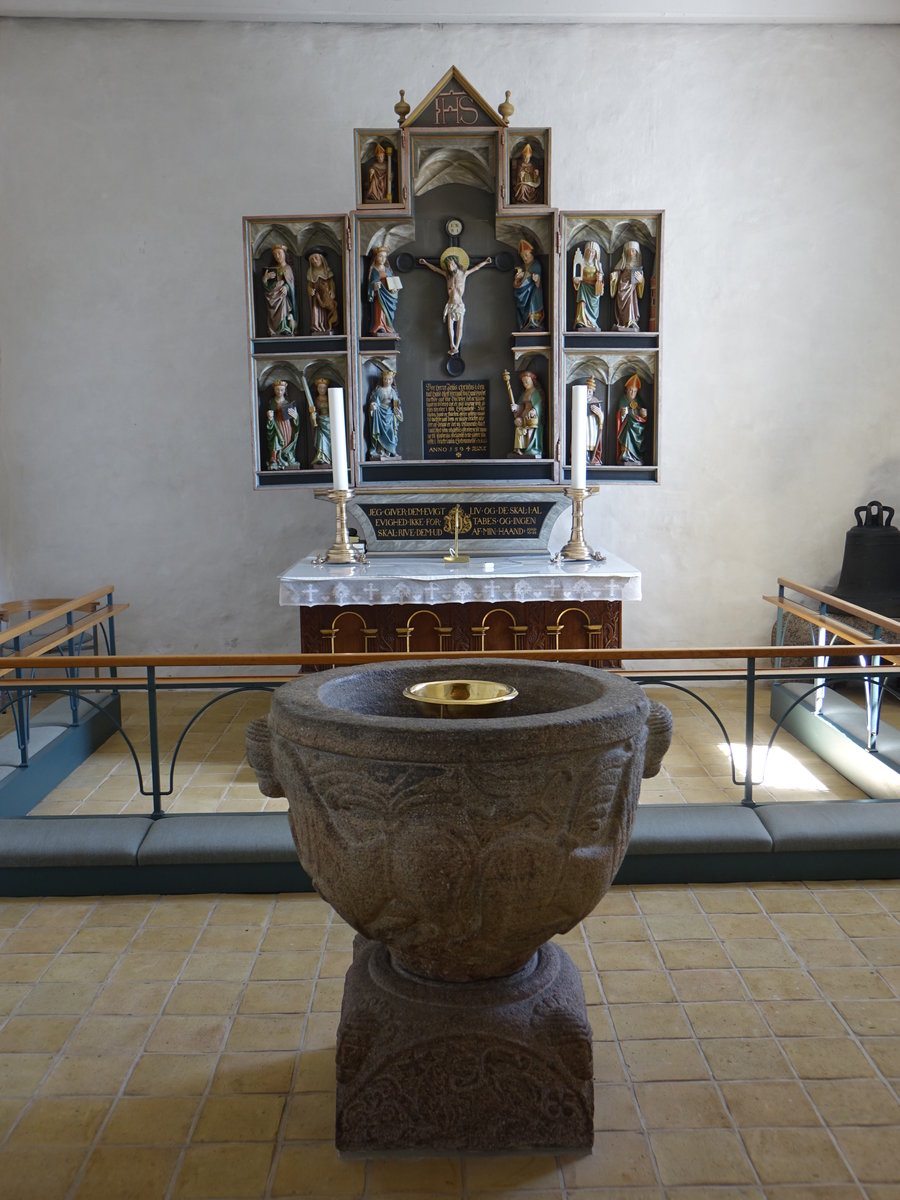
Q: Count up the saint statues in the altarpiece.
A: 14